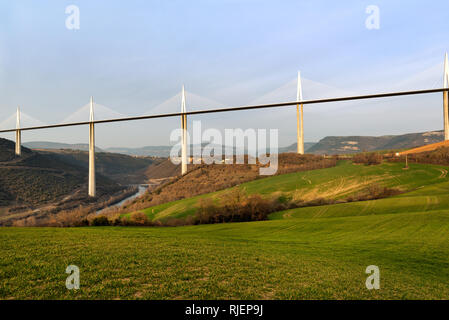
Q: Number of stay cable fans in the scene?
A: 5